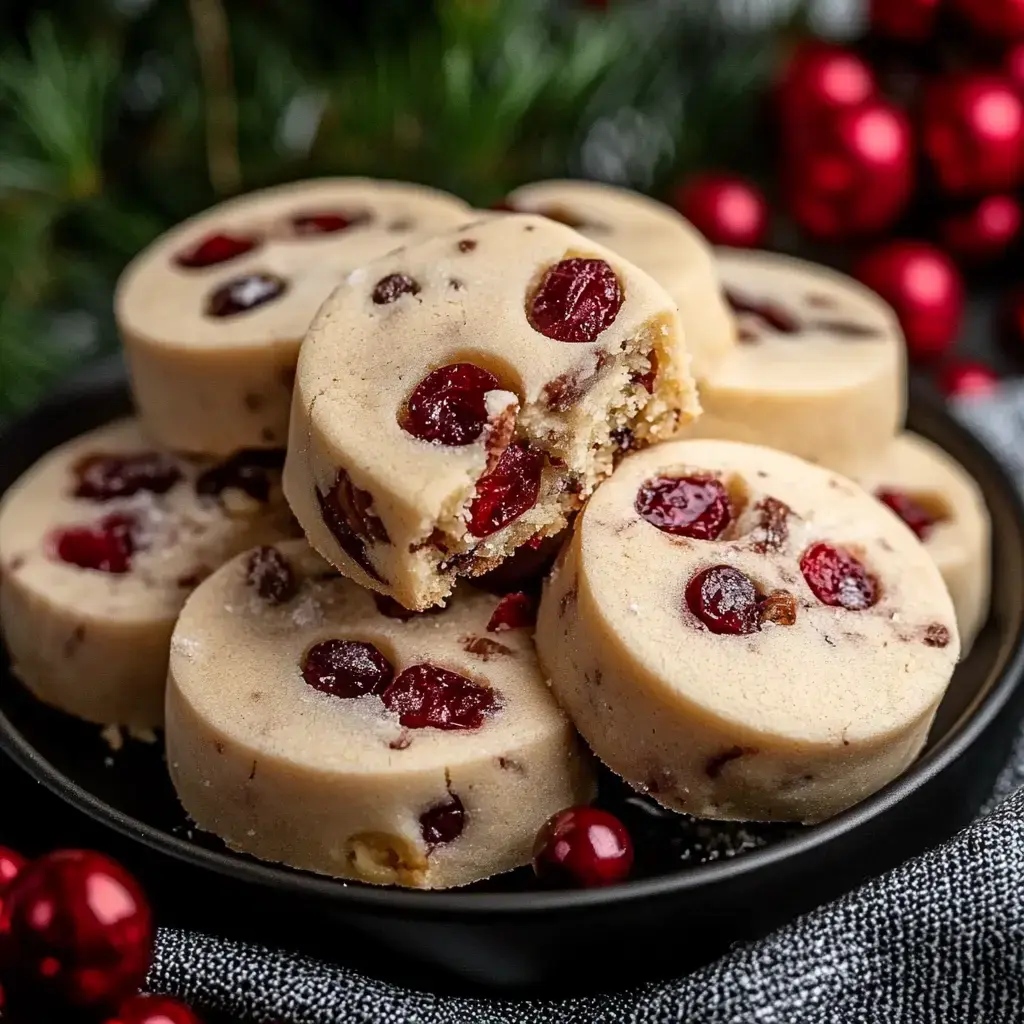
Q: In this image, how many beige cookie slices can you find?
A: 8